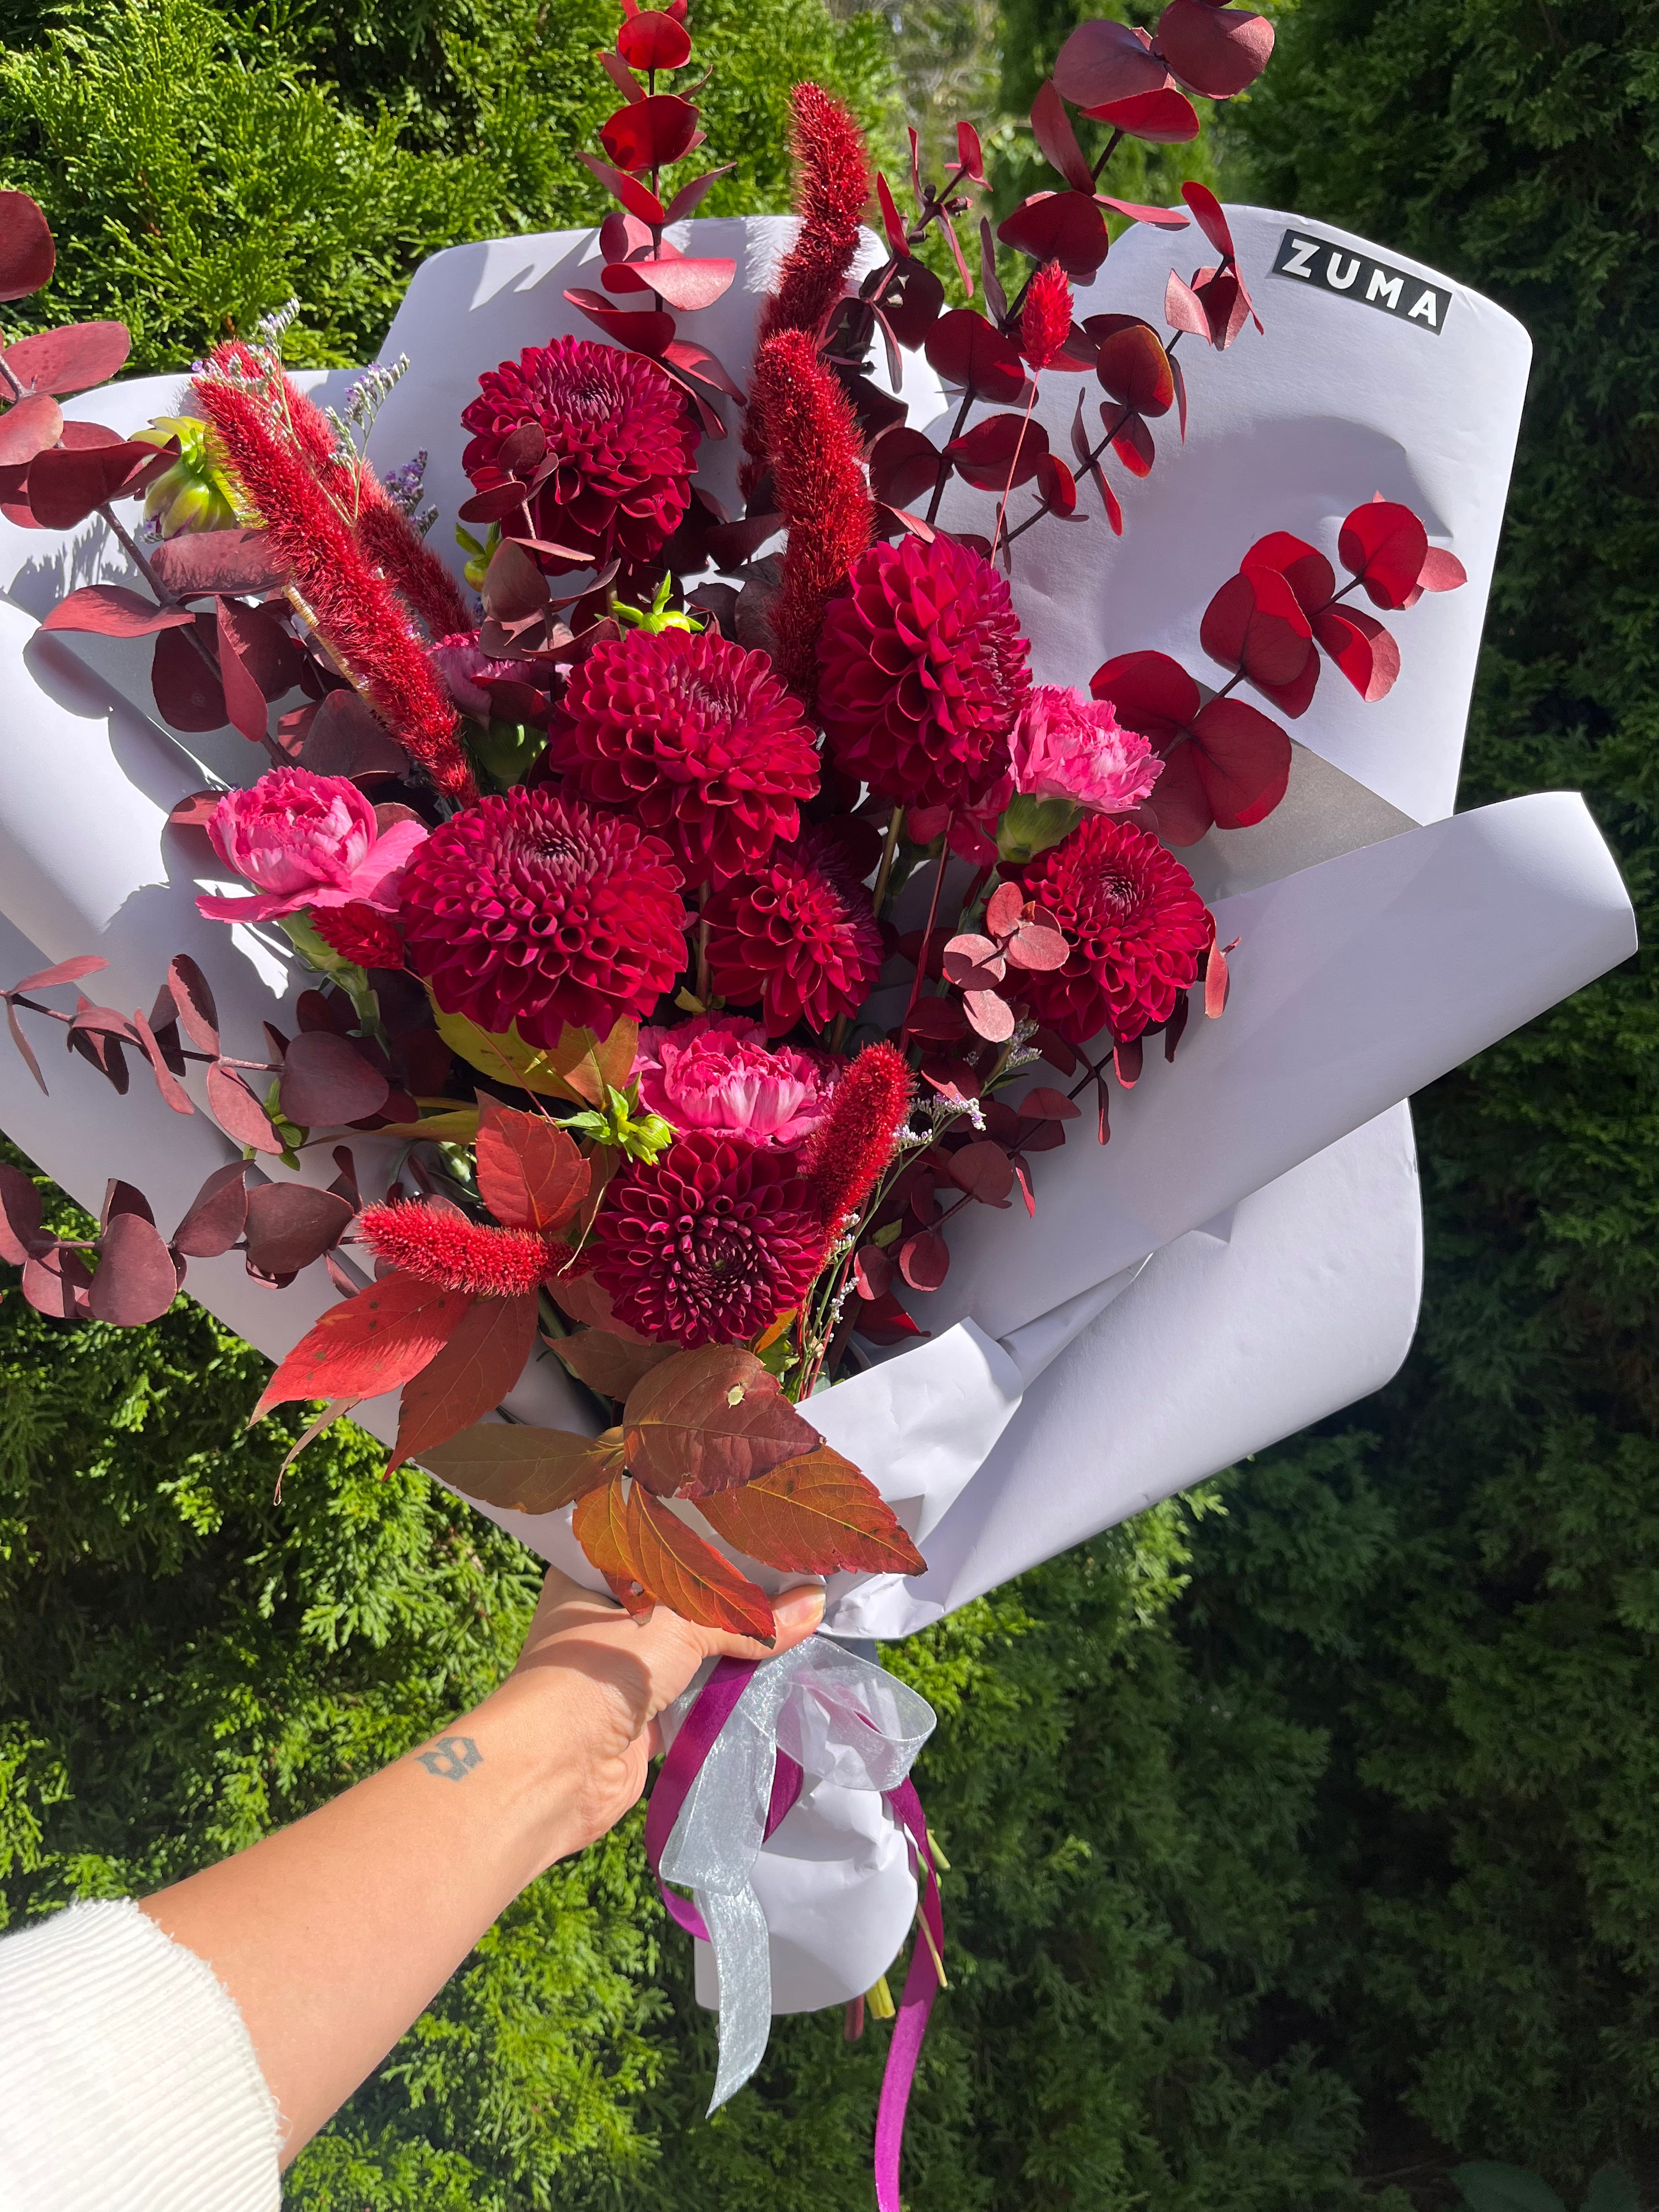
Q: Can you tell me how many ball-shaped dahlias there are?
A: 7